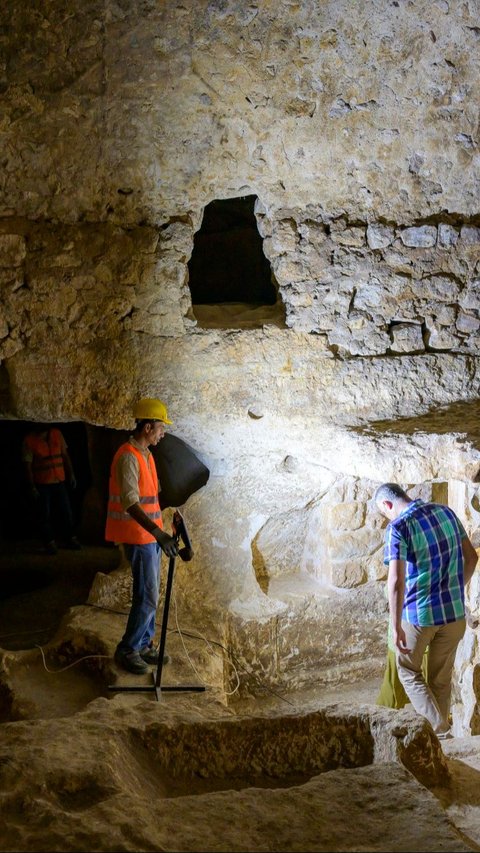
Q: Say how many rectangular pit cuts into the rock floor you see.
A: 1